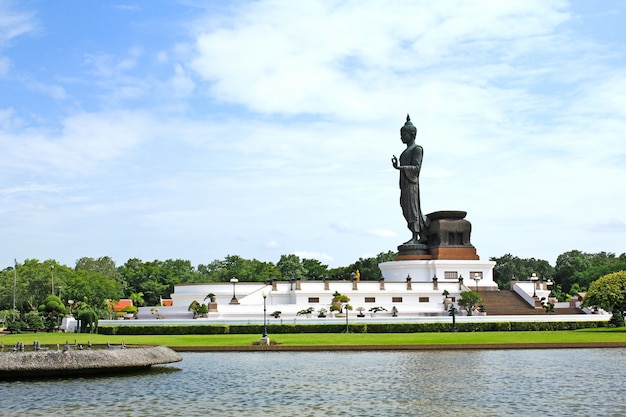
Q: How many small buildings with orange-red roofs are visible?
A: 2